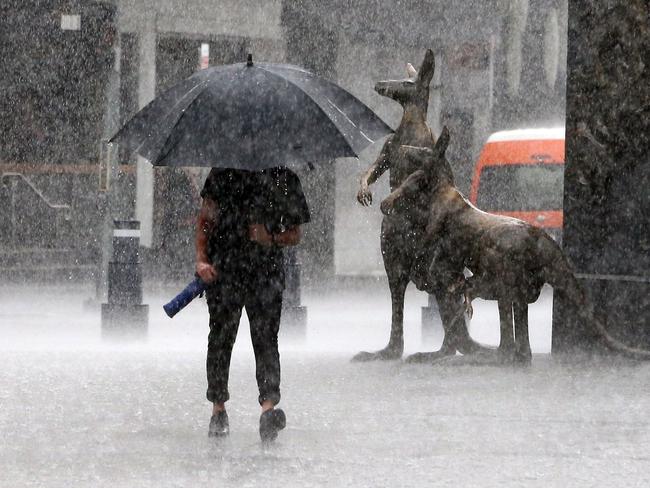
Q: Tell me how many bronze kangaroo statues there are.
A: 2